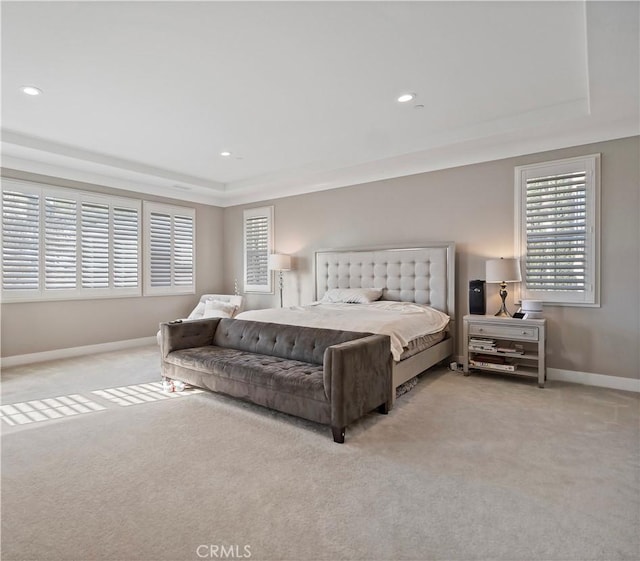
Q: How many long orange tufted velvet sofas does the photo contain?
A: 0